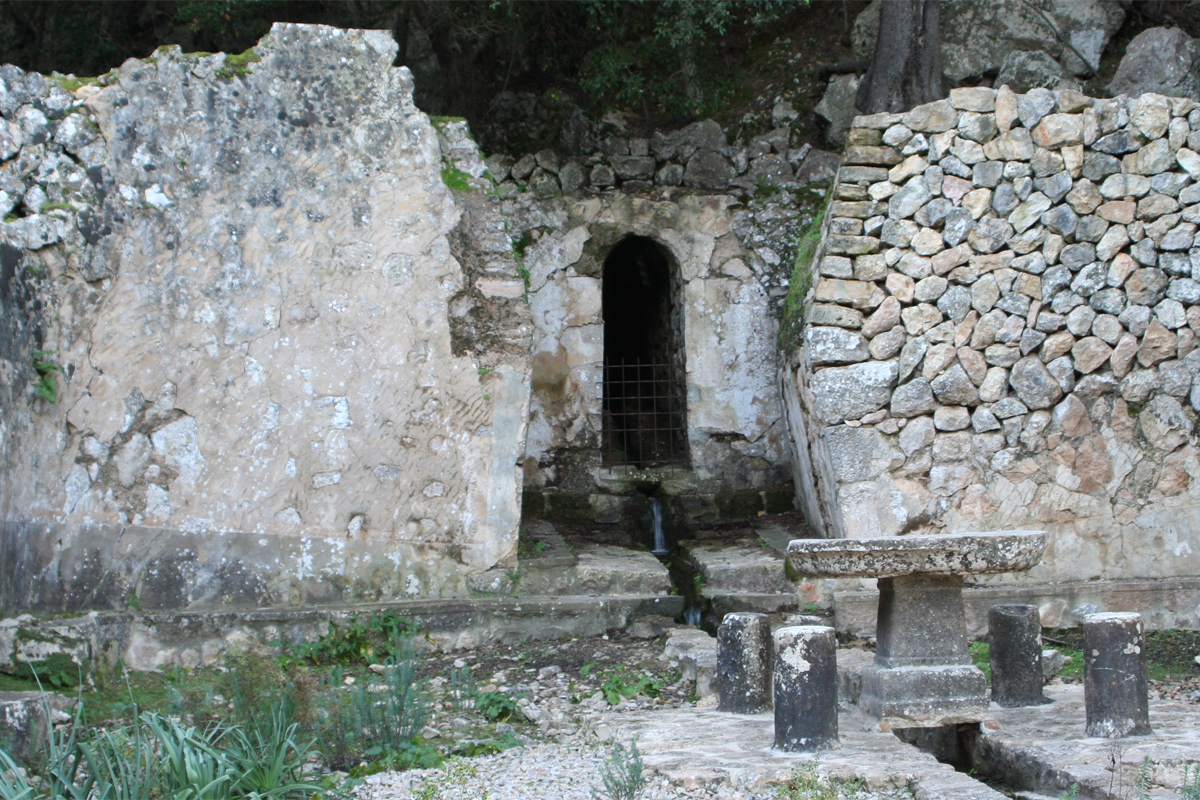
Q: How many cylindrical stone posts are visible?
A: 4